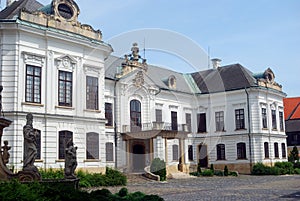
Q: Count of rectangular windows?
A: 13